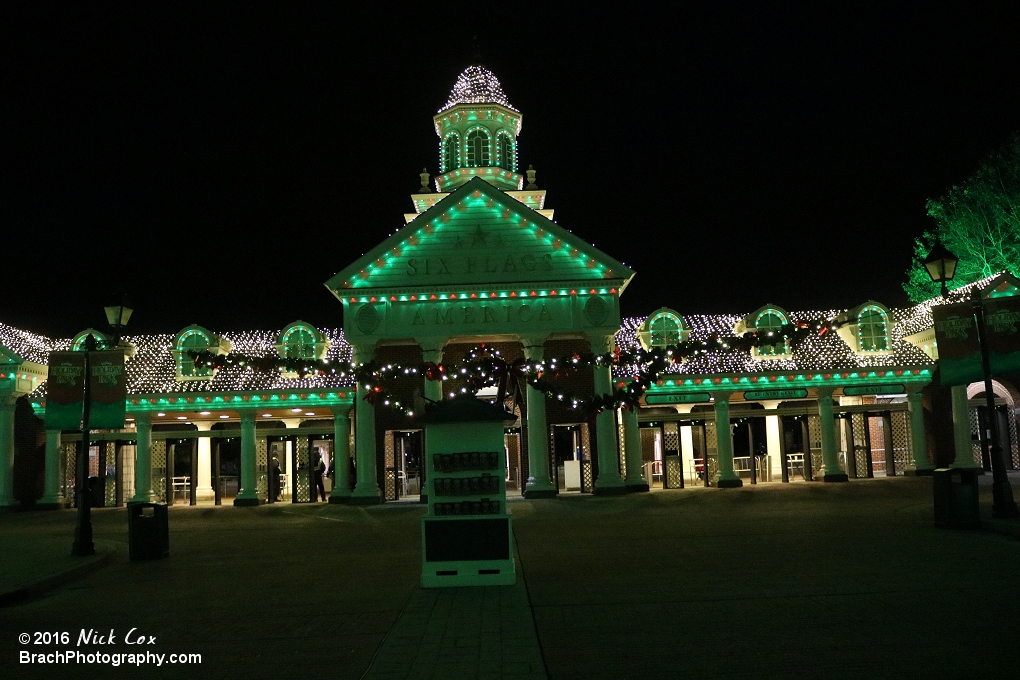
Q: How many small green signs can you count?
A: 3